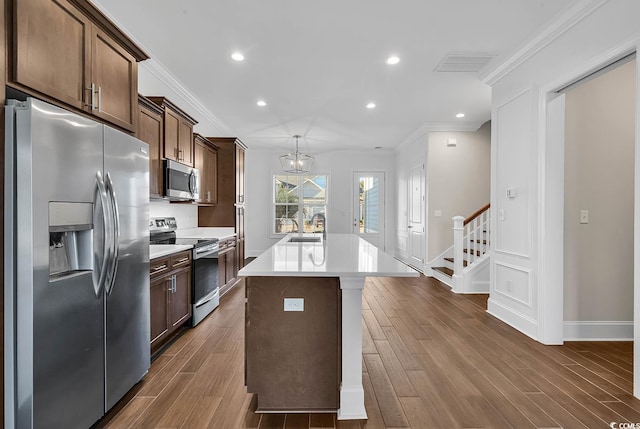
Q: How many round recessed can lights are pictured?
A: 5